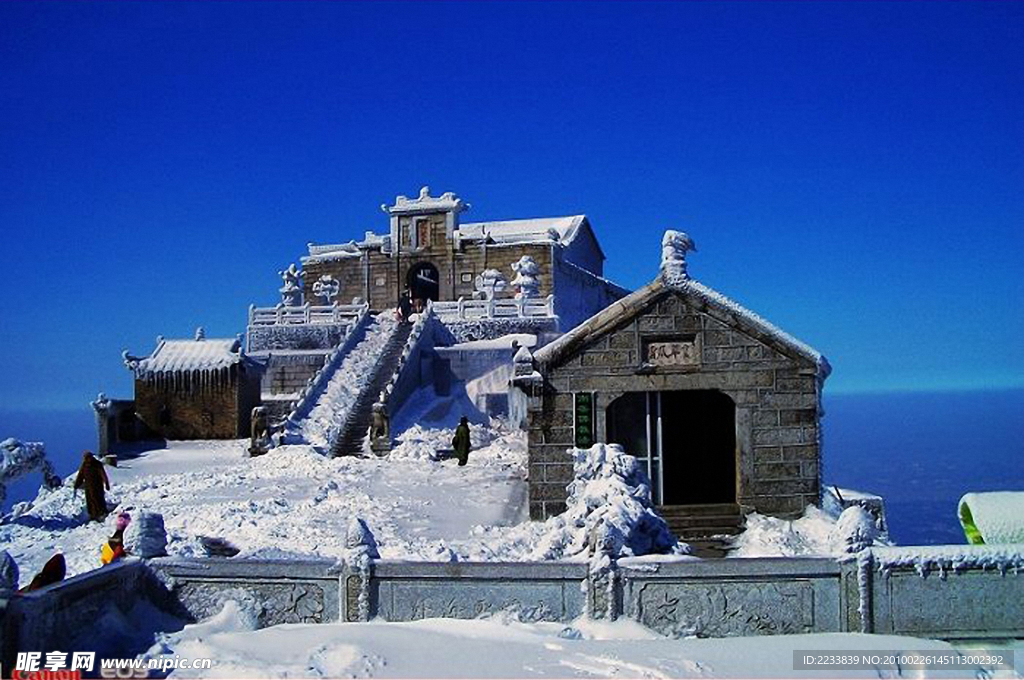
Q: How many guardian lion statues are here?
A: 2